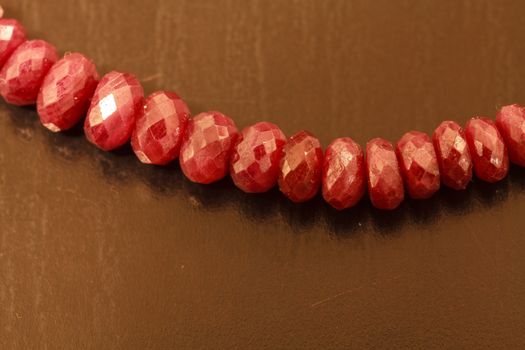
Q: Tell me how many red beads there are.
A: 14